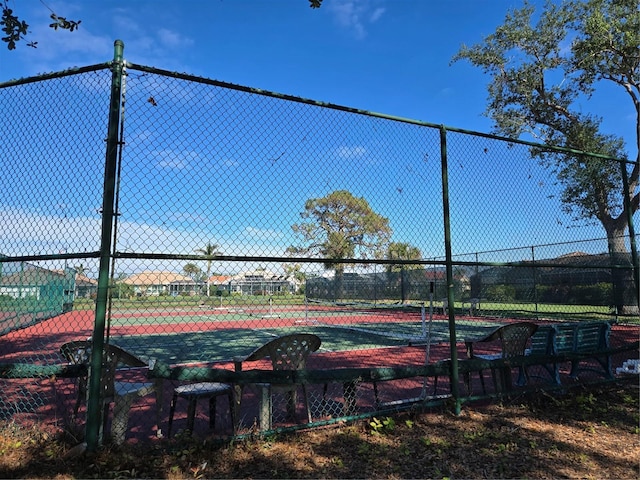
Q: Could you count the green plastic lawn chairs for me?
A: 3